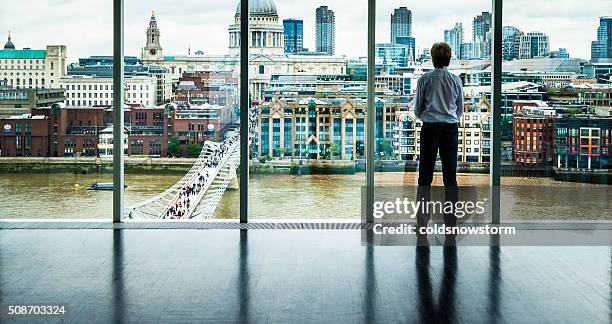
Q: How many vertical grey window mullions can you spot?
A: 4